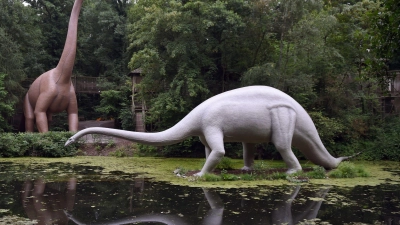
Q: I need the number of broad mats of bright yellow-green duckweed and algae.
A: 1